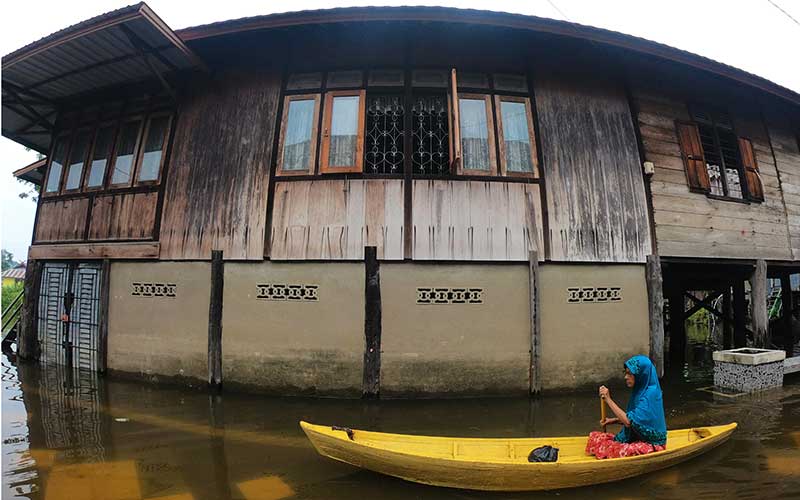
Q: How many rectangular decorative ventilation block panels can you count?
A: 4